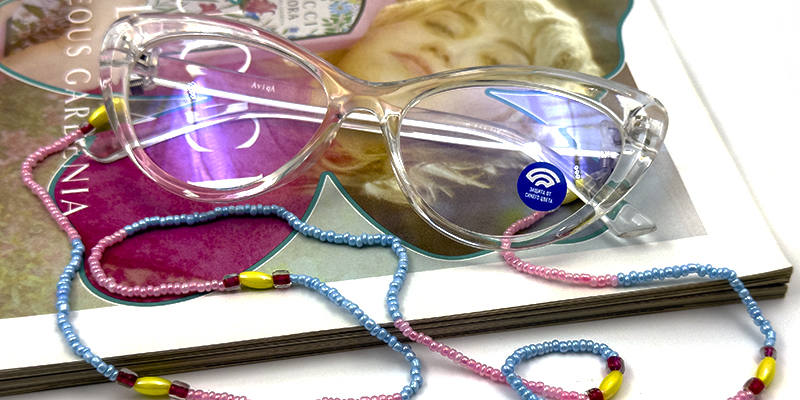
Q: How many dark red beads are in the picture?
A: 9